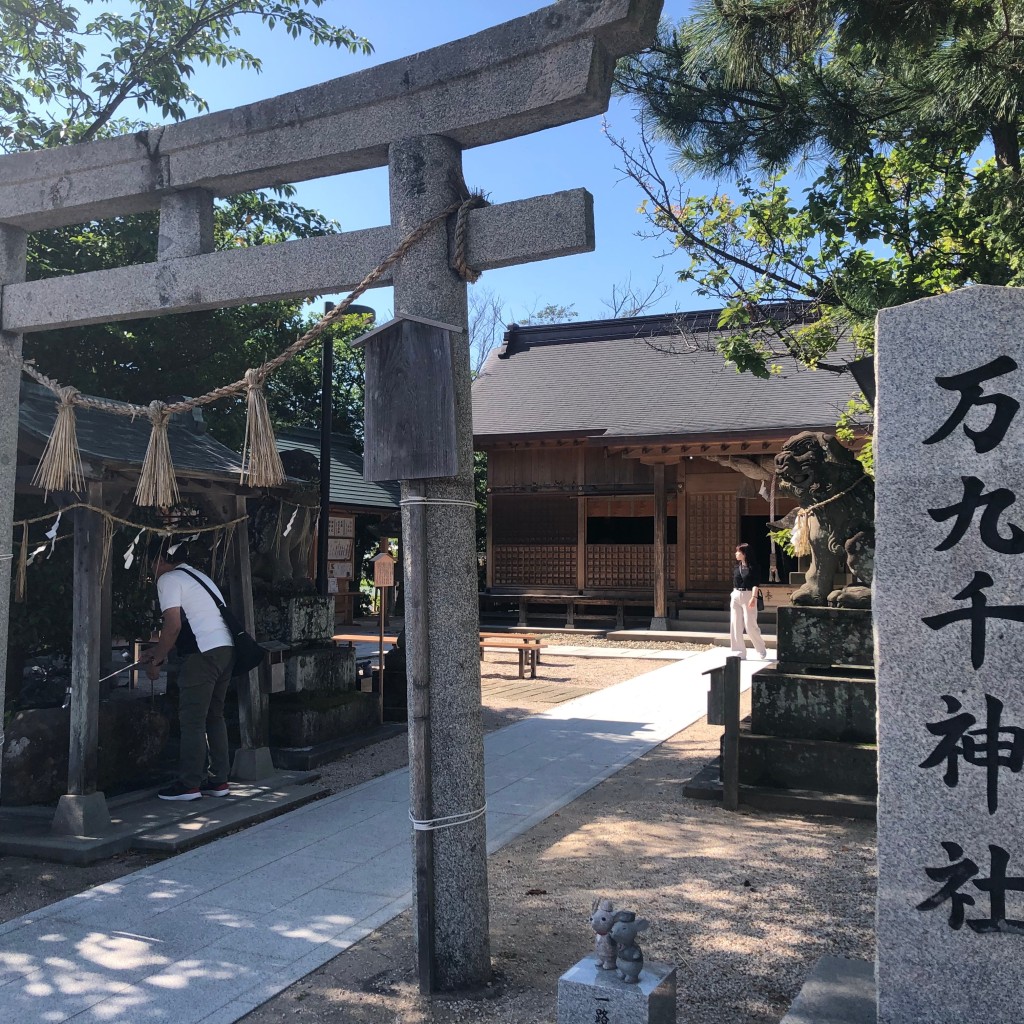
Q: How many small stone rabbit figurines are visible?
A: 2